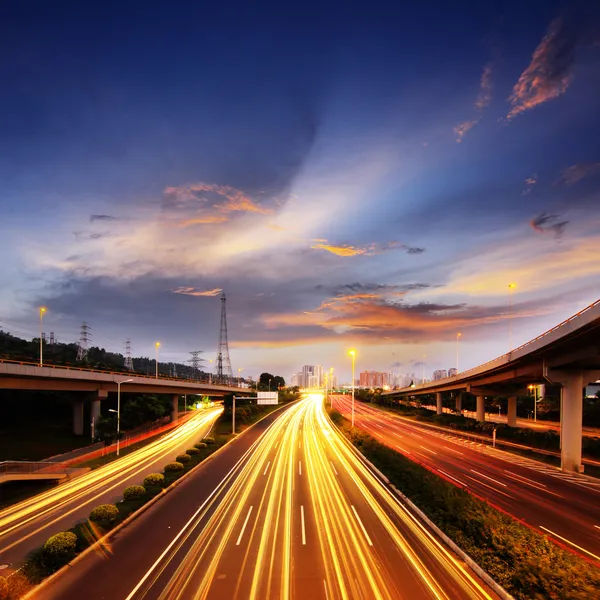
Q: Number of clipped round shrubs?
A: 9